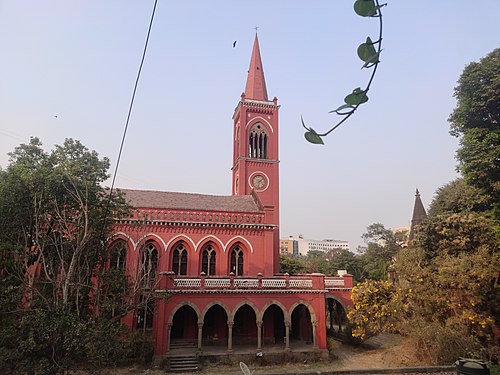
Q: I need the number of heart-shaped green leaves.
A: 4